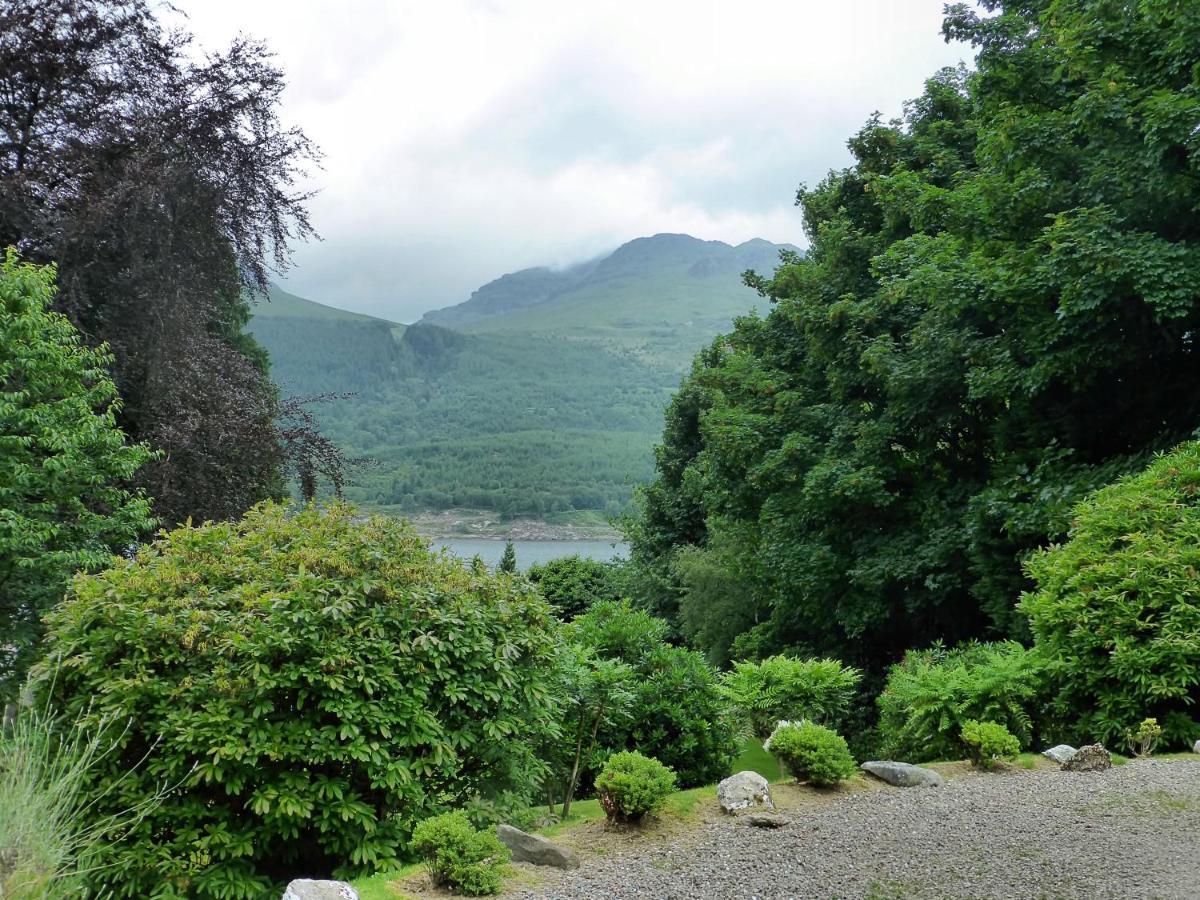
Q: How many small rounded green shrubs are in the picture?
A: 4